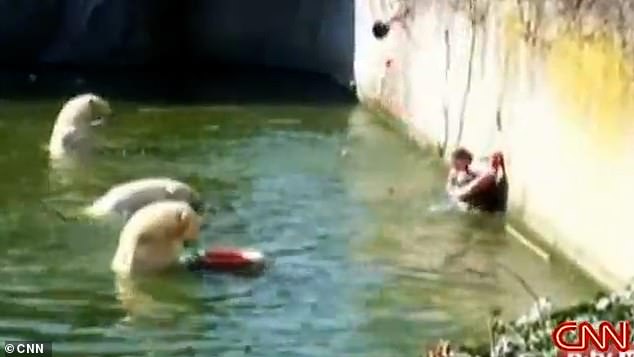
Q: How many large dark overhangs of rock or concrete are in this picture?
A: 1